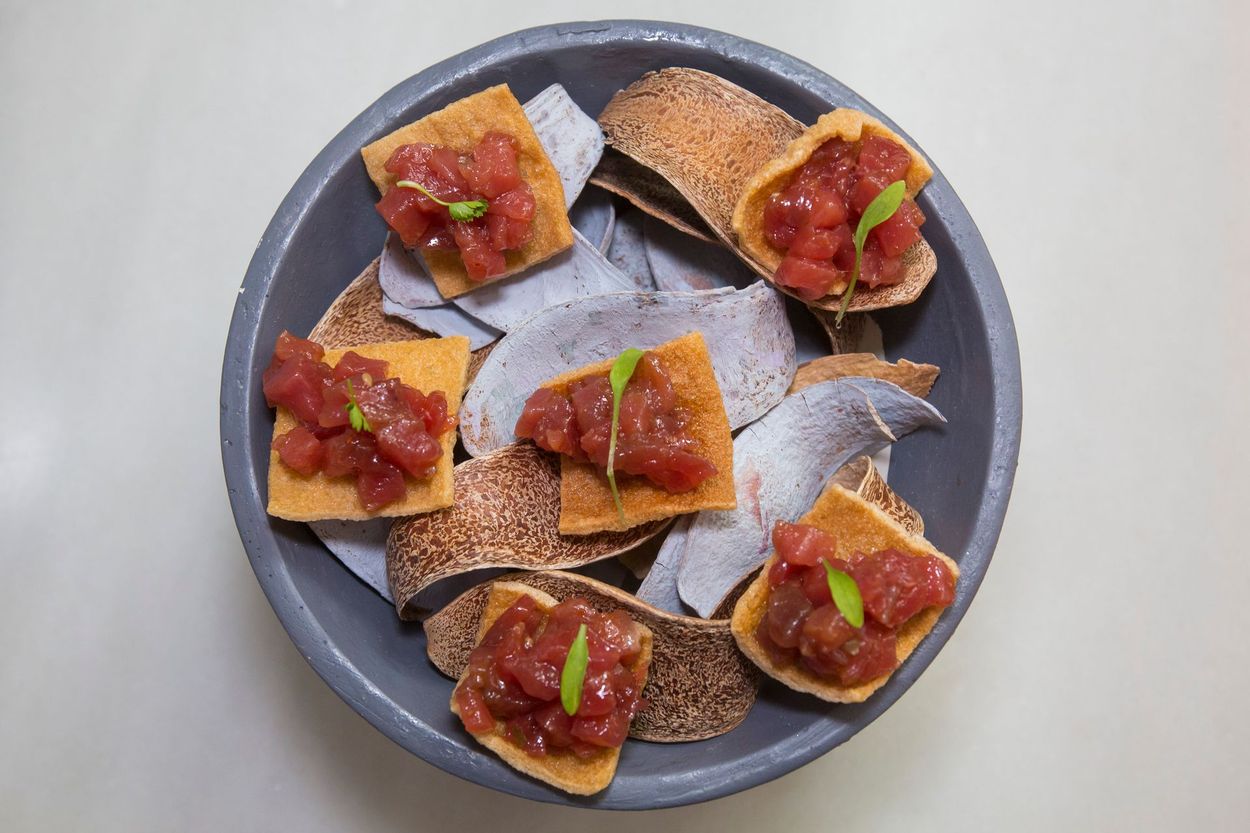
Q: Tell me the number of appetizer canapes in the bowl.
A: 6